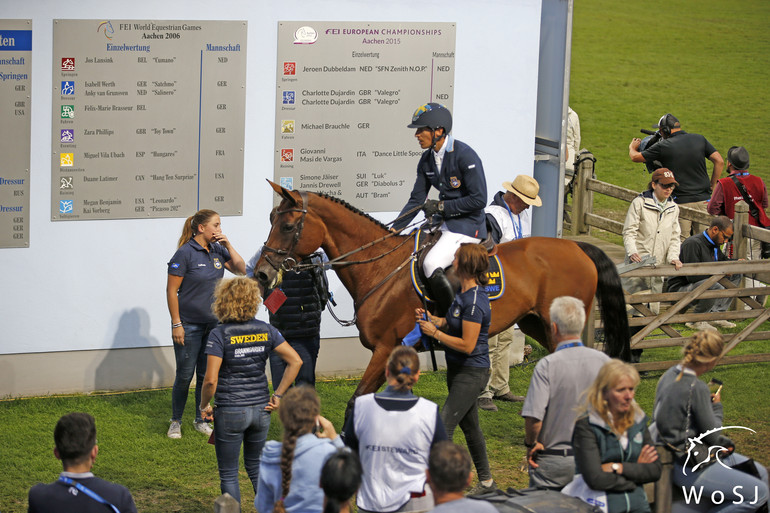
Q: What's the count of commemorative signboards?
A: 3